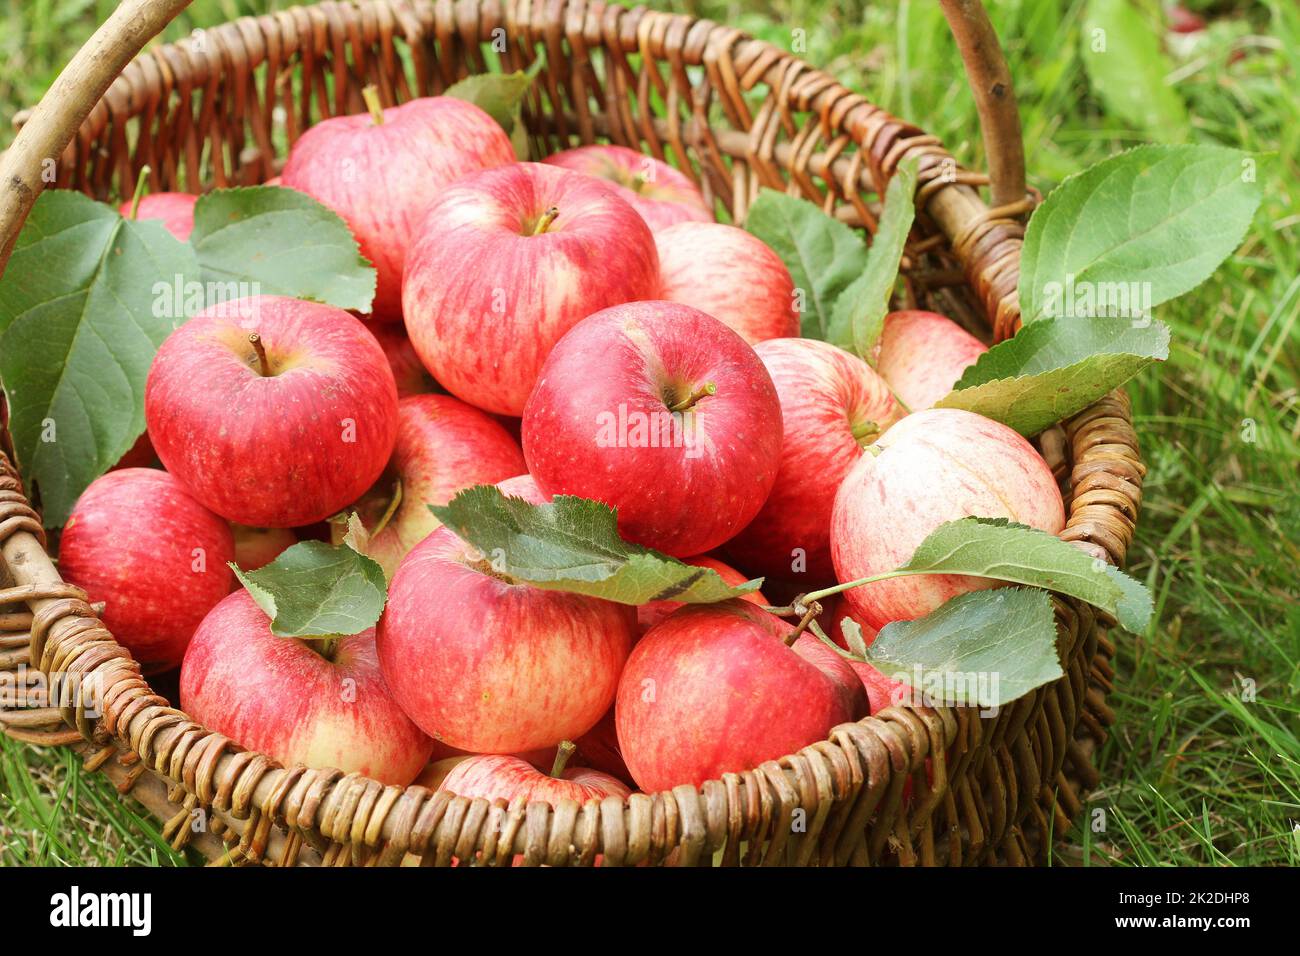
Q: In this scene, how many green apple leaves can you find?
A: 11